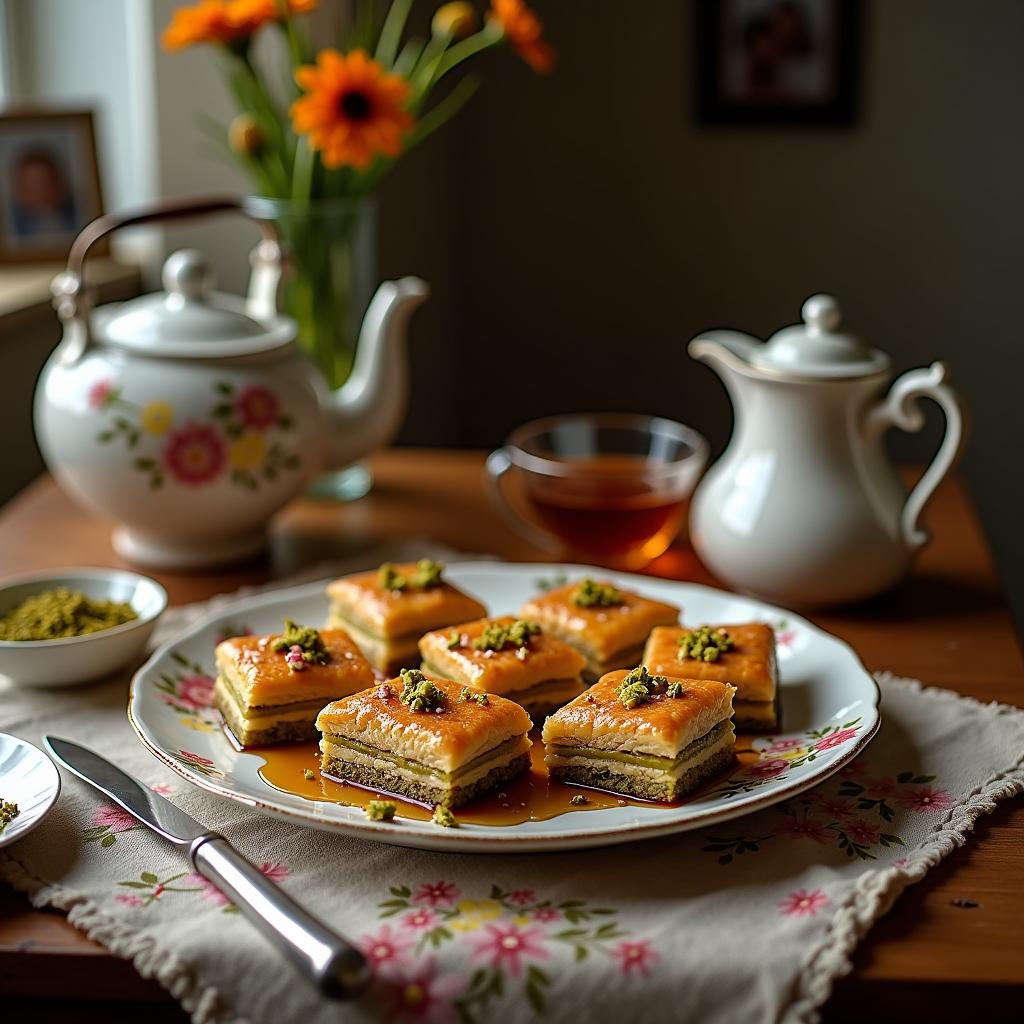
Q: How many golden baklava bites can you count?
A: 7